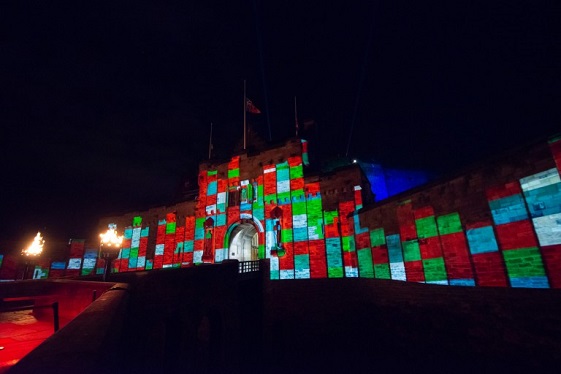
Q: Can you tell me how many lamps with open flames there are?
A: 2